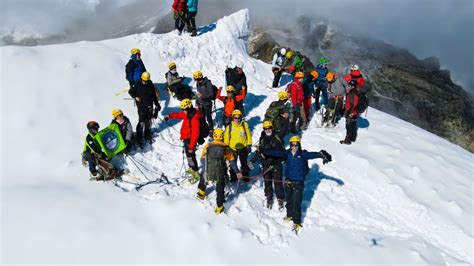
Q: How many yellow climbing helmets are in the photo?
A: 13